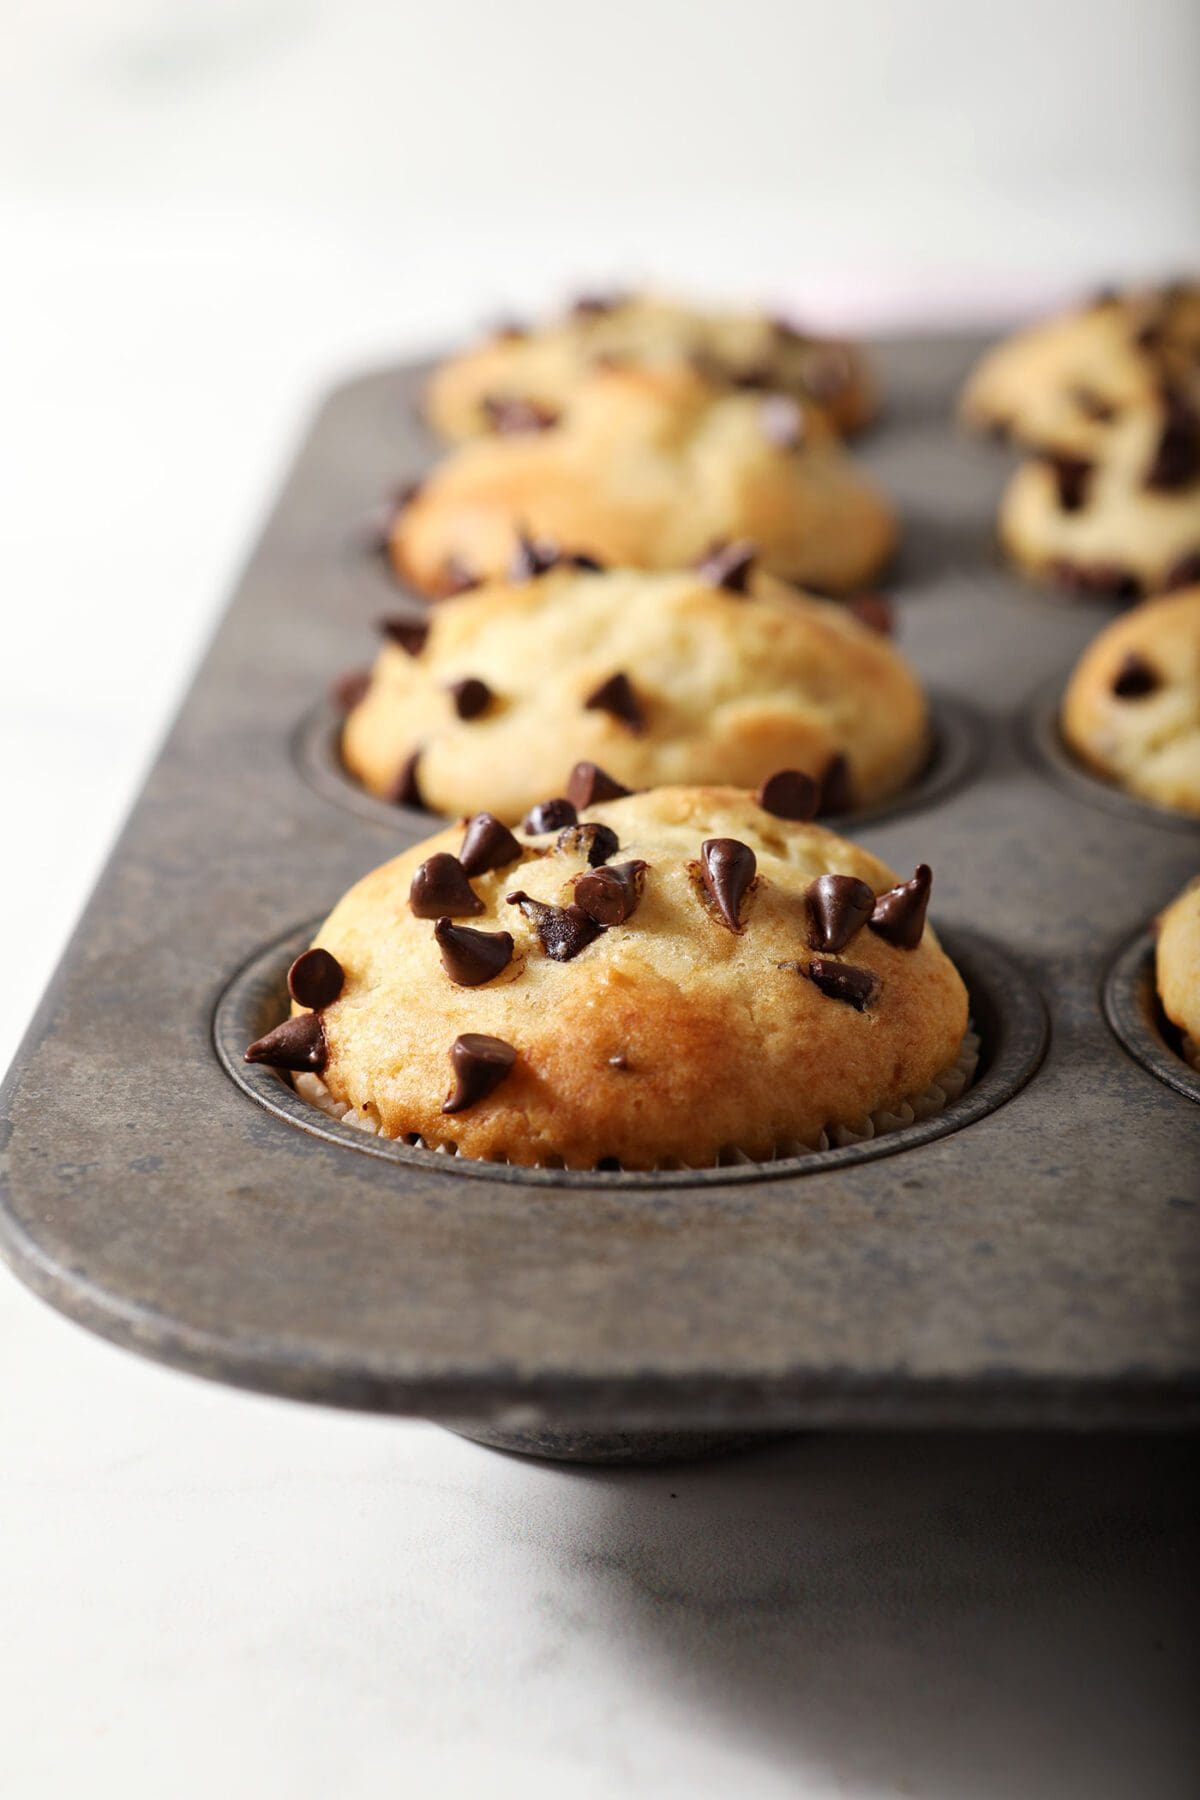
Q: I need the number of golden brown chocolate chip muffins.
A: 8